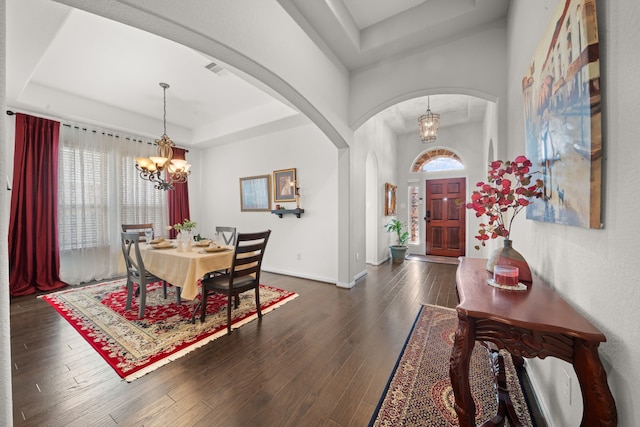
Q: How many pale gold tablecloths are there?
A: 1